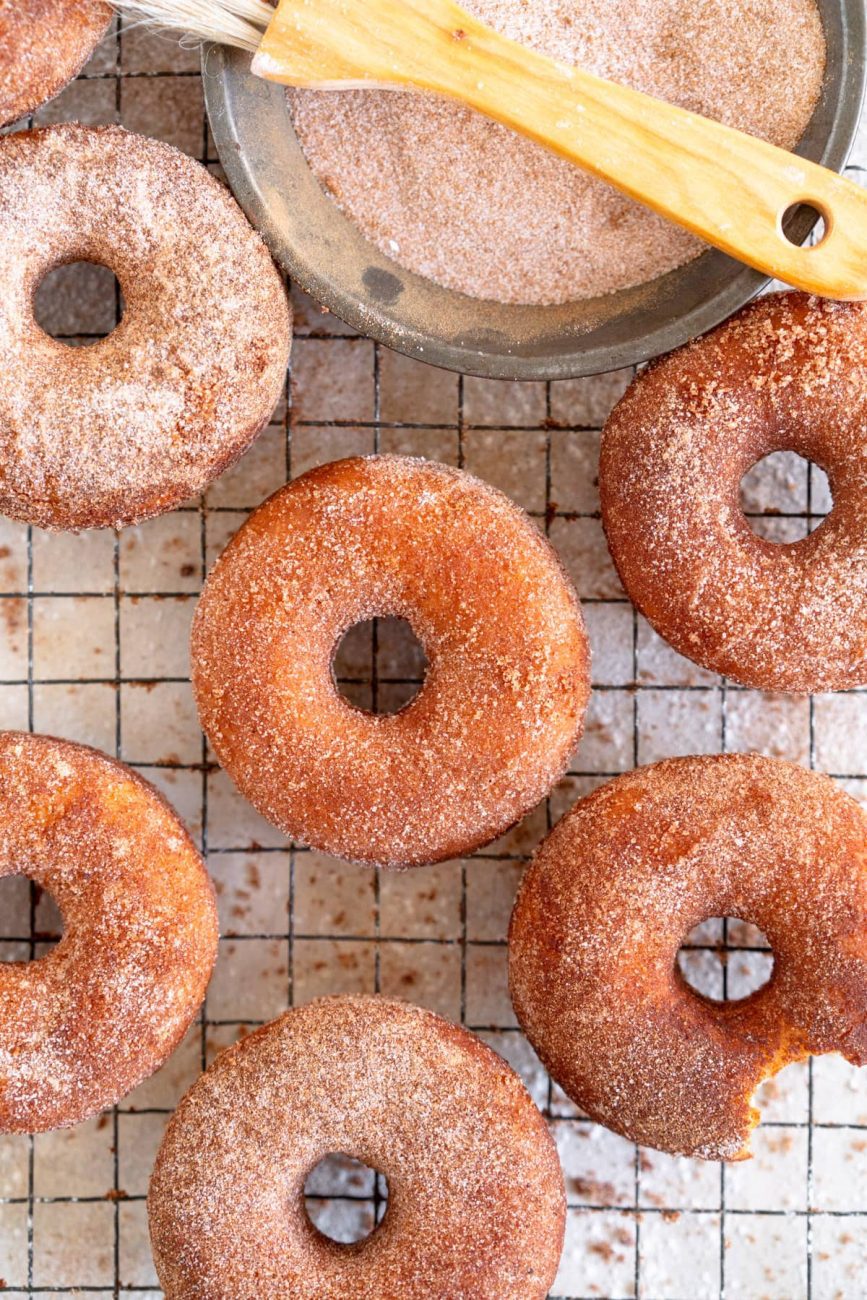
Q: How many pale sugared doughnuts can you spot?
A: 1